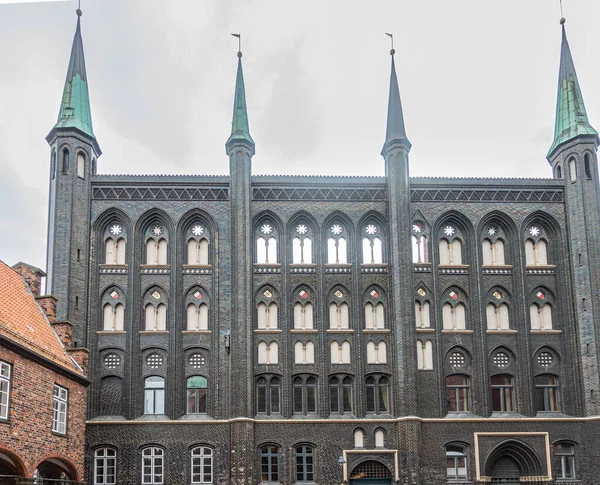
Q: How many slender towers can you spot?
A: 4